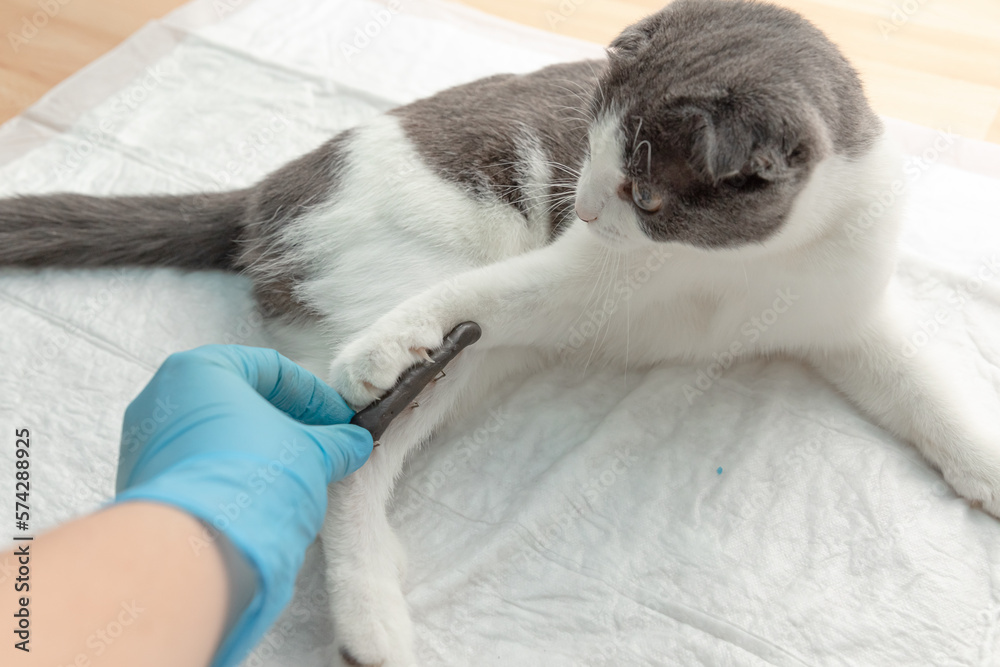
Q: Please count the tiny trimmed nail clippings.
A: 0